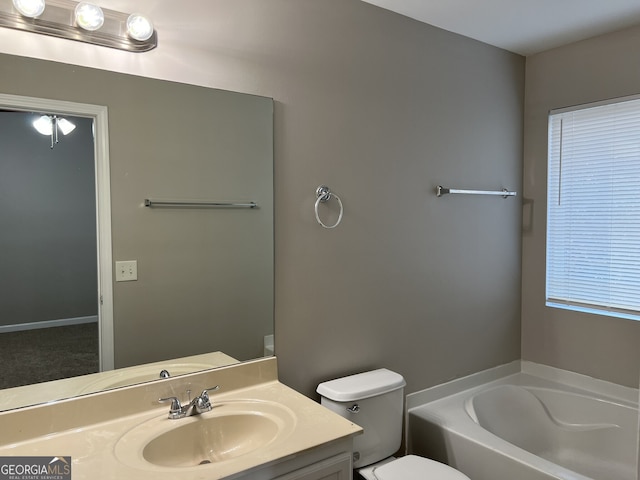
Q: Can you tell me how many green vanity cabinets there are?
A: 0